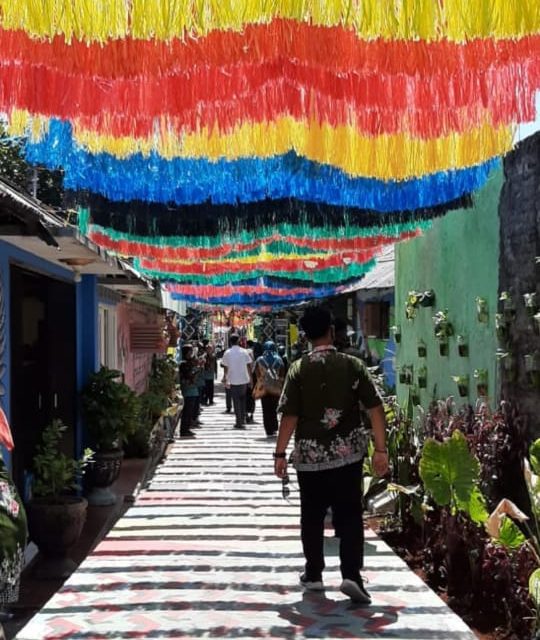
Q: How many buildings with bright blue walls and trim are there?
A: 1